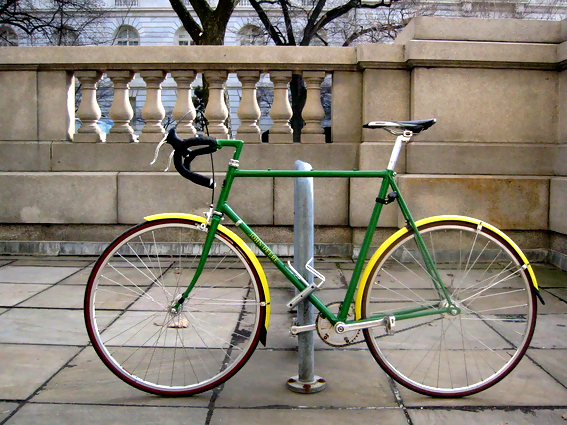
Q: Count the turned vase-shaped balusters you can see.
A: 8